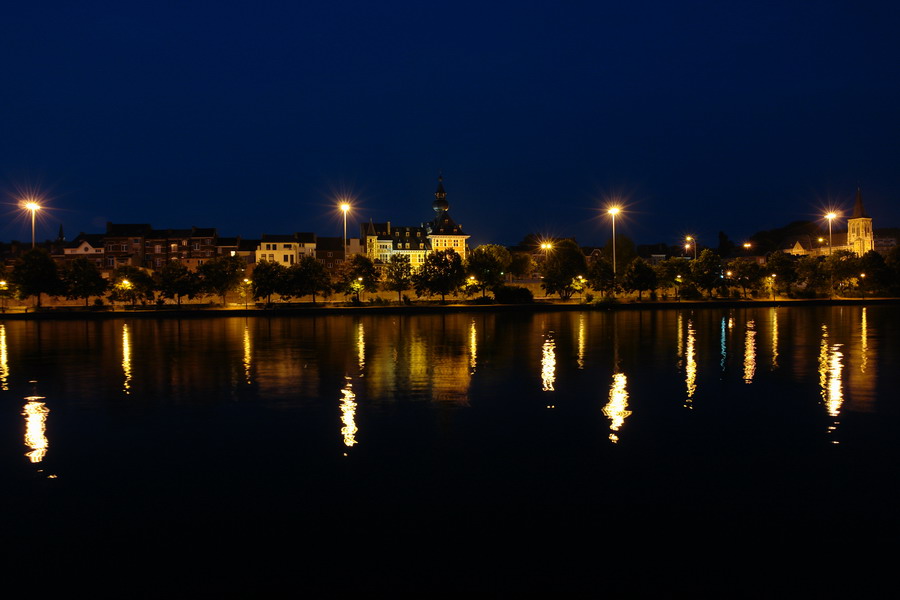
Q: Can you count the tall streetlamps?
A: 4